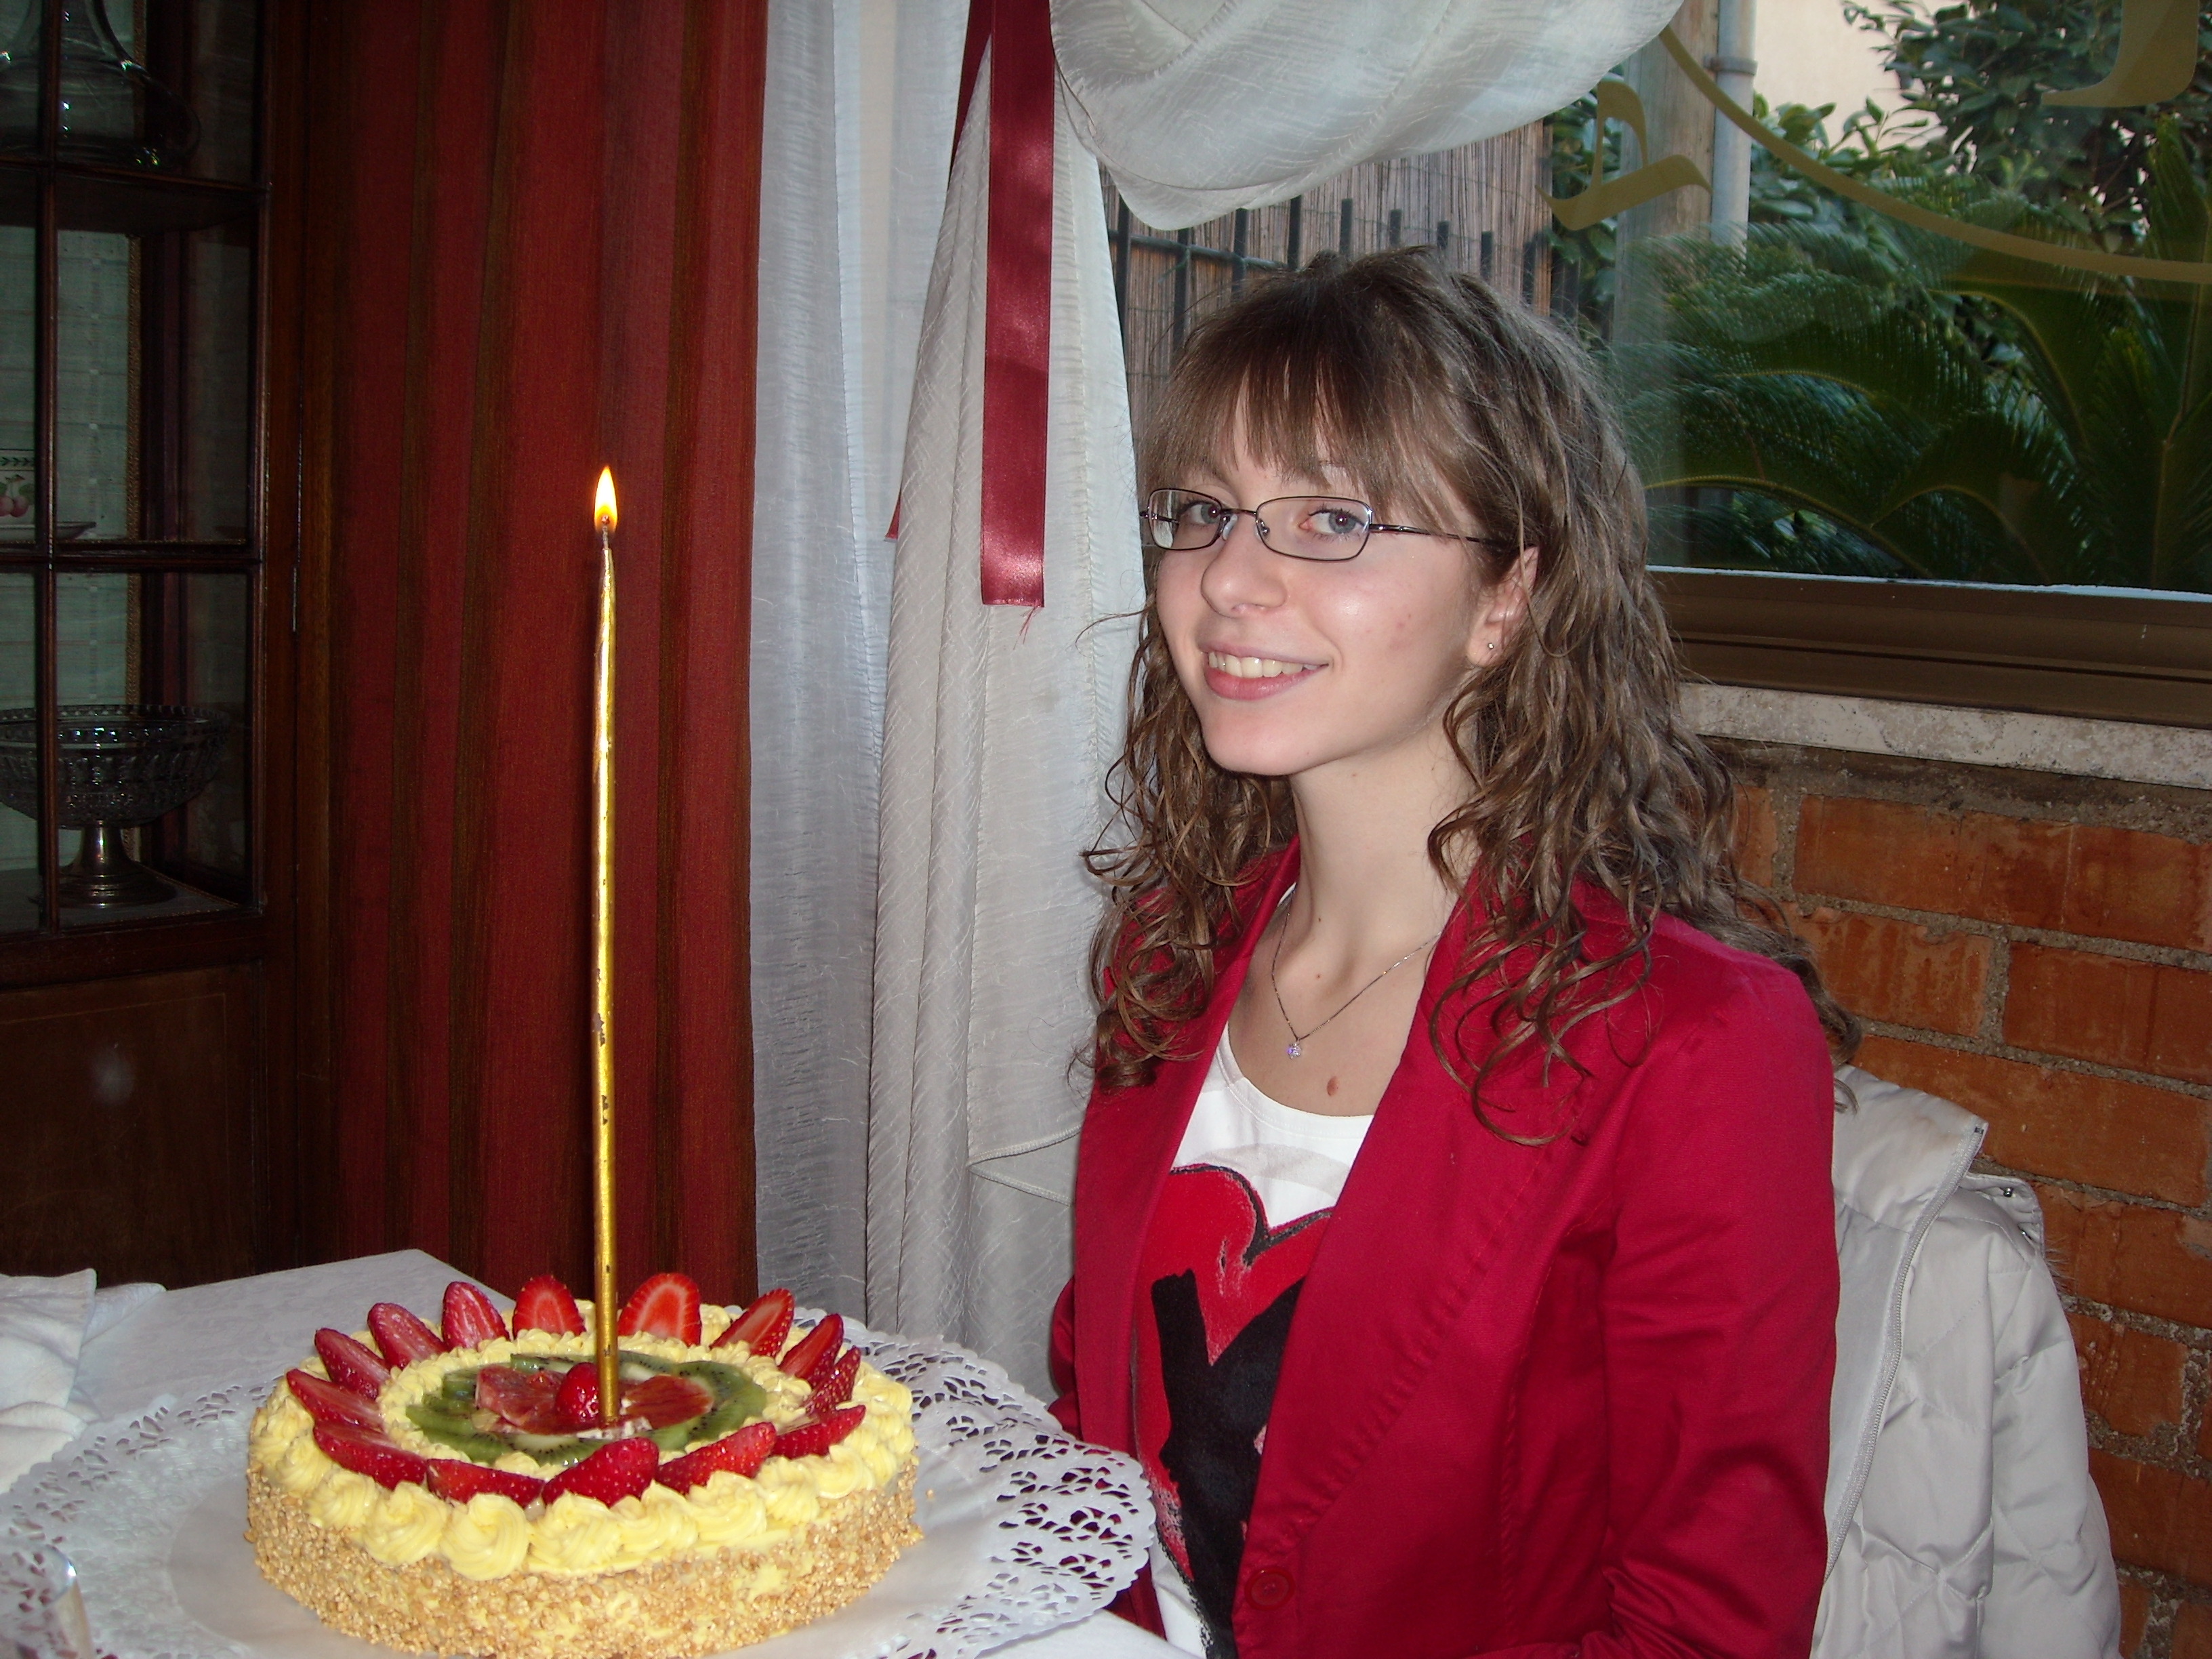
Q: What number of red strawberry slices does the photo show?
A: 14